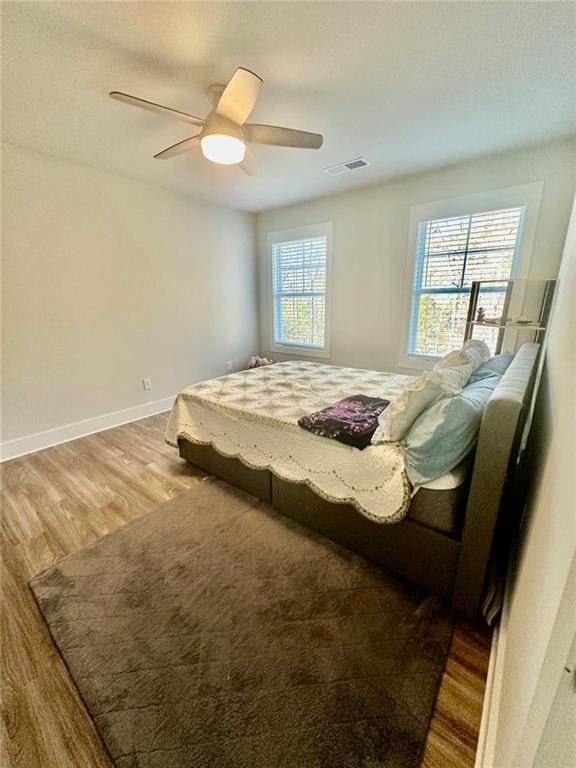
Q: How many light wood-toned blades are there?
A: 5